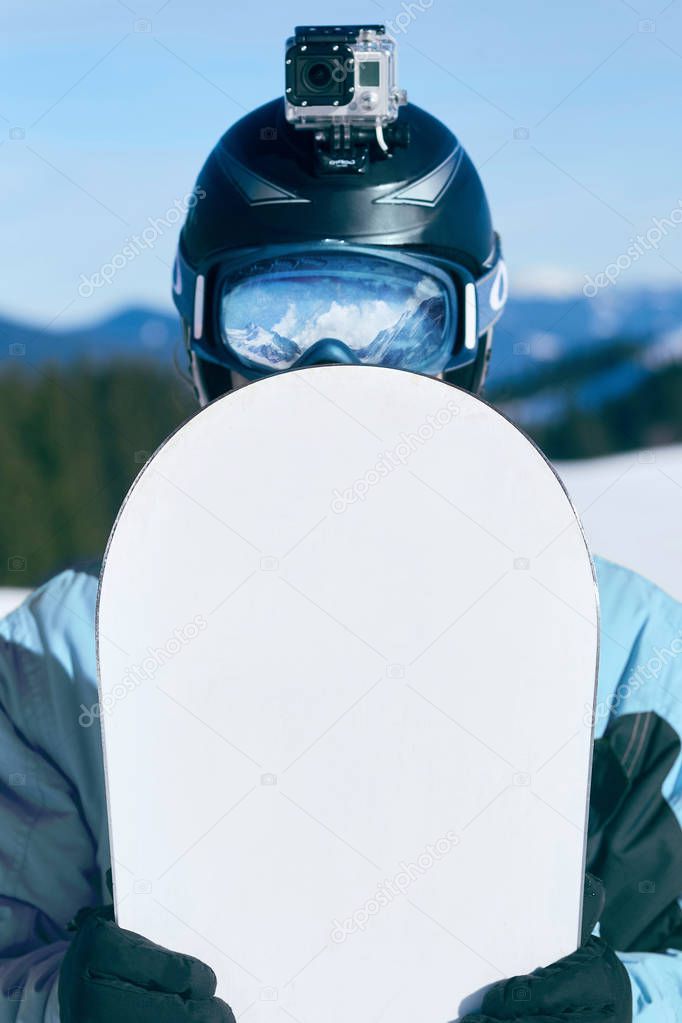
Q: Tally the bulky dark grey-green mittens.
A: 2